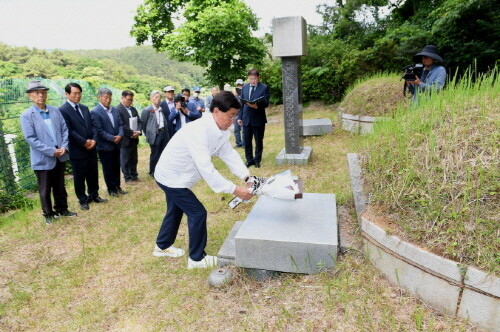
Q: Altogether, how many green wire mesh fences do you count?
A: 1